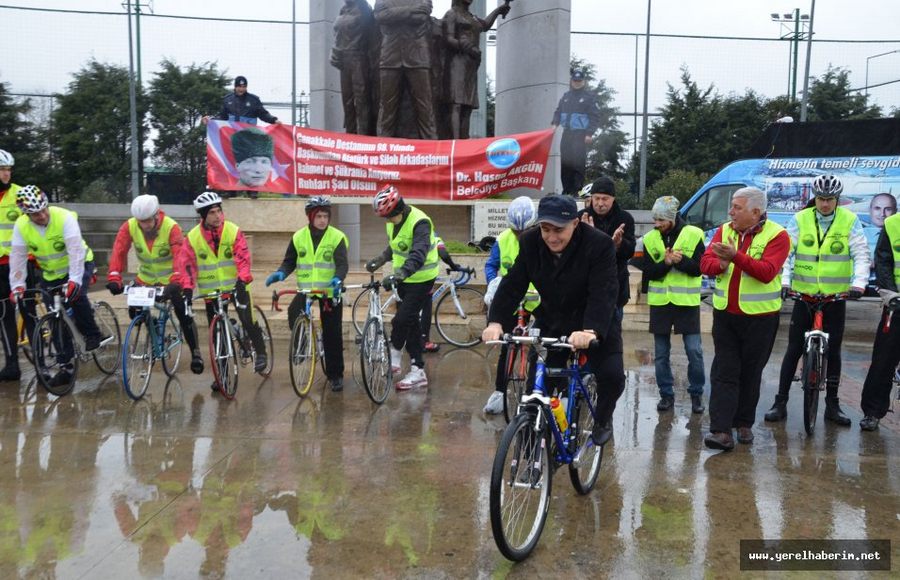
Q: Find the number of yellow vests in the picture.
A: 11